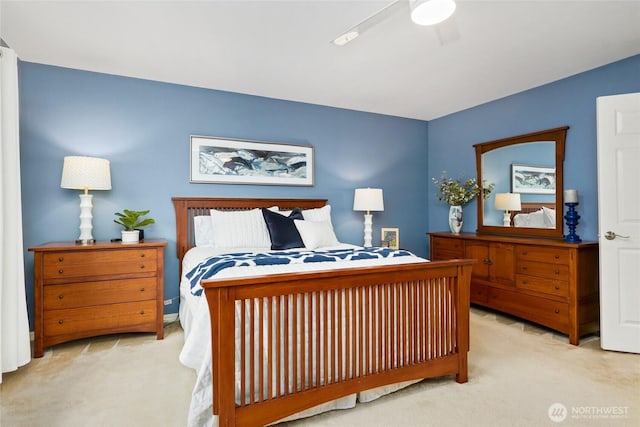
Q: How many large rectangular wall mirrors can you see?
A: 1